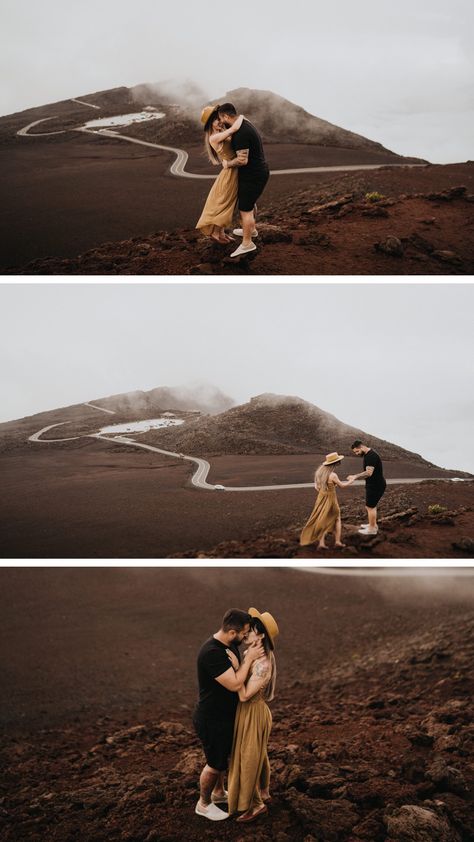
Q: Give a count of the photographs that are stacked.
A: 3